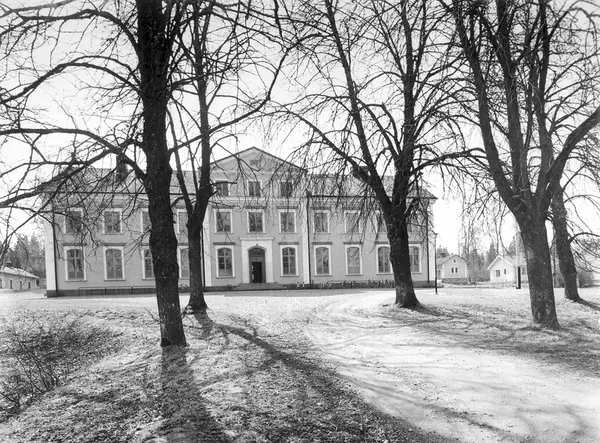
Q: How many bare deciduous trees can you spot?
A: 5